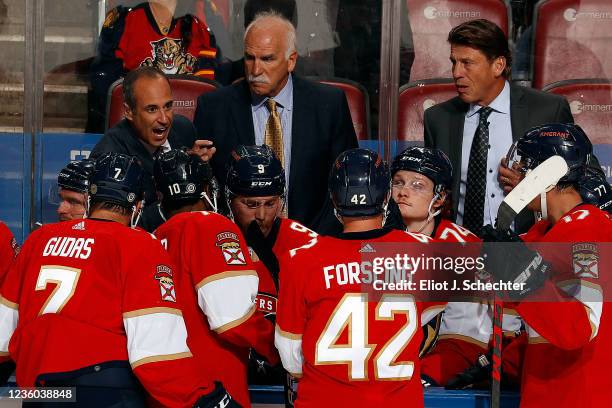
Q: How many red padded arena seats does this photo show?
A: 6